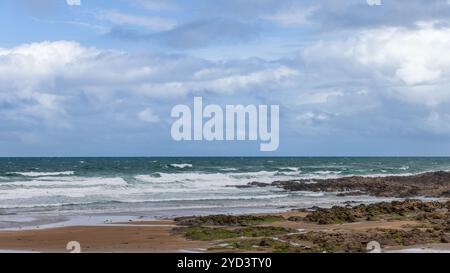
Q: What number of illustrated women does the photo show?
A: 0